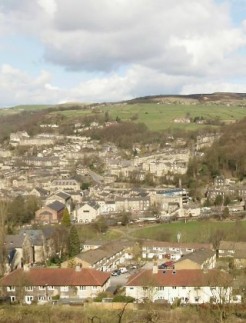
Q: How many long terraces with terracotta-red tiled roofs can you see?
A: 2